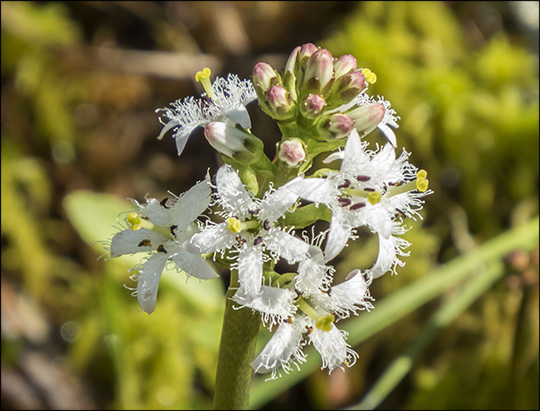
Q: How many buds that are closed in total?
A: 12